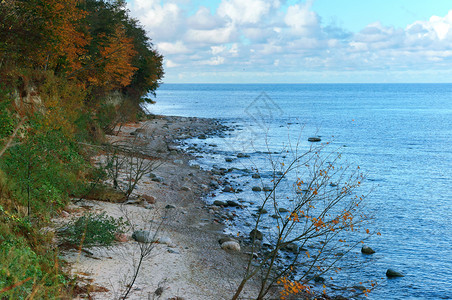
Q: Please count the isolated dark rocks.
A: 3